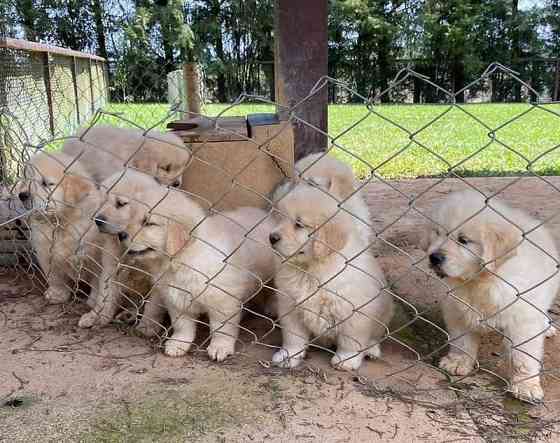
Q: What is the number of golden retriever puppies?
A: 7